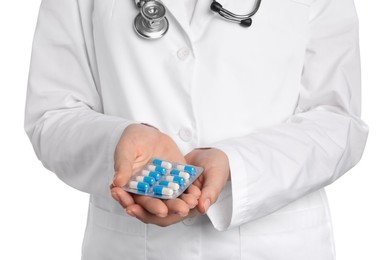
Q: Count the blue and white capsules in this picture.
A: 10